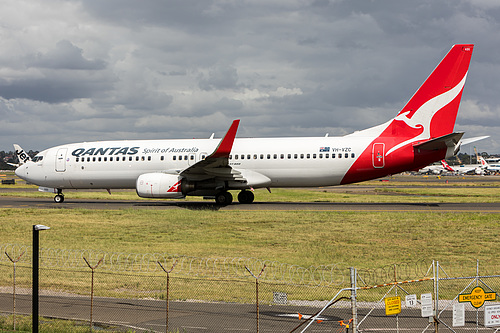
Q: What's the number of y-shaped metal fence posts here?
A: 4